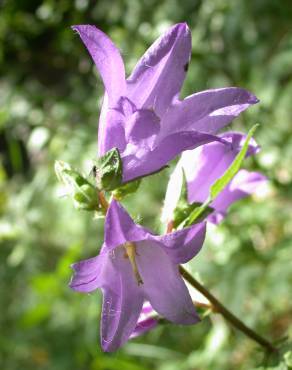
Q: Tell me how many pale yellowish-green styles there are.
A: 1